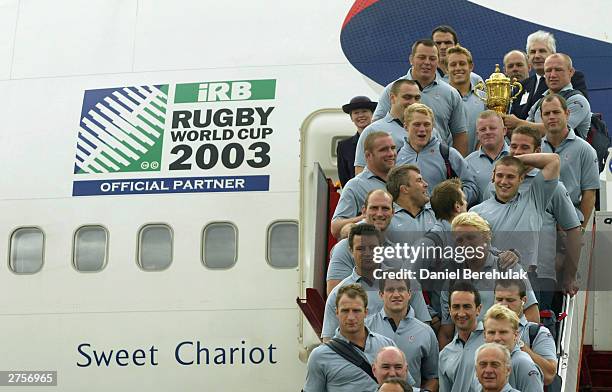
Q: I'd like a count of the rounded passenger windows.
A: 5